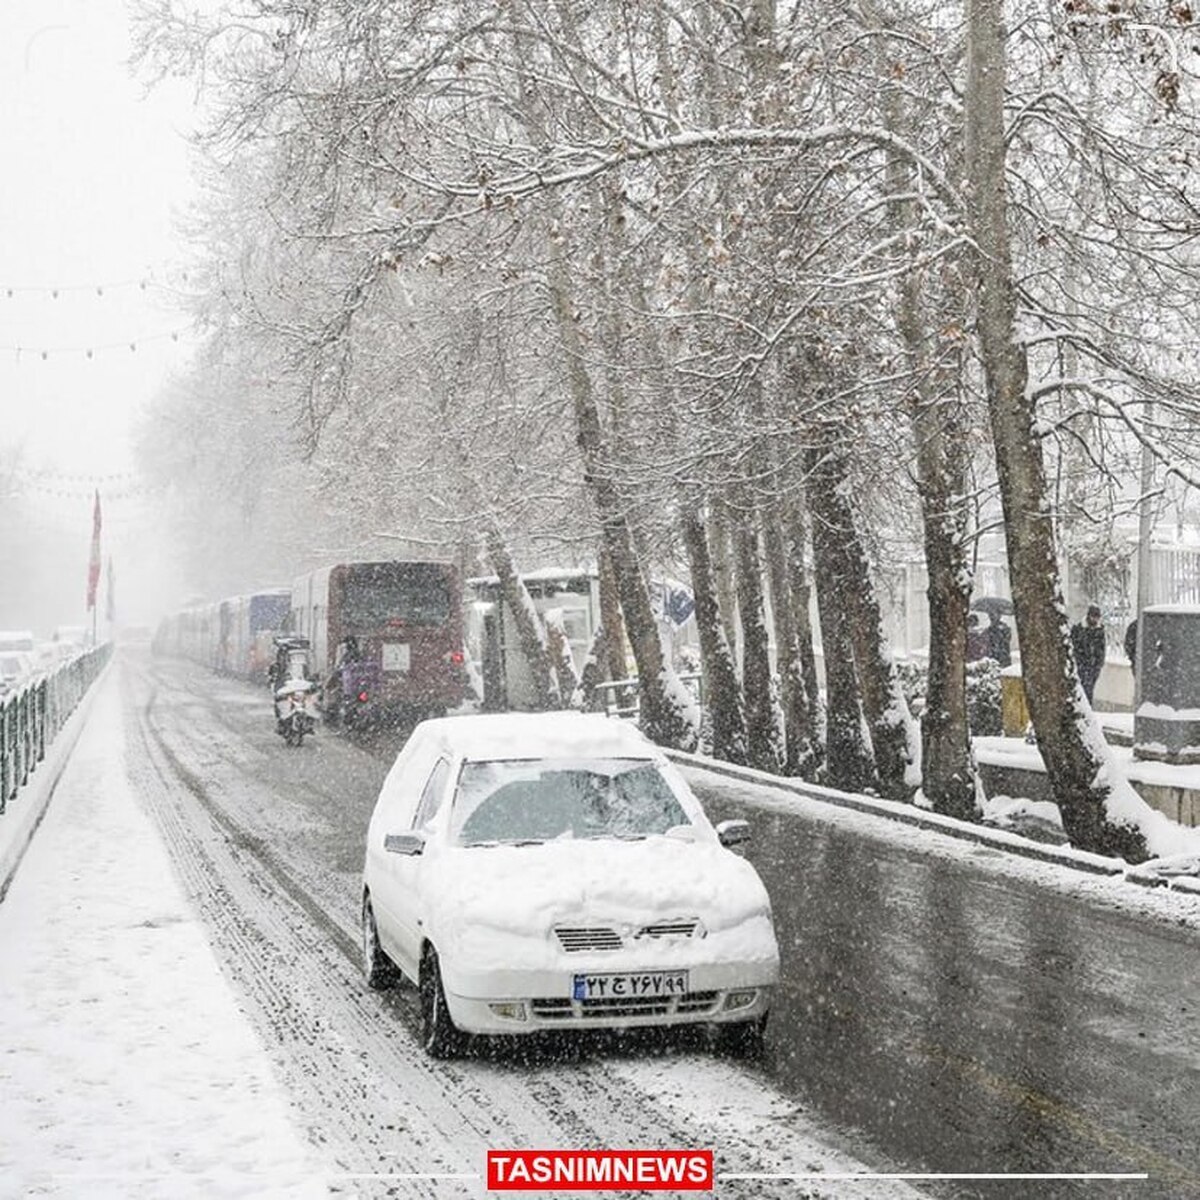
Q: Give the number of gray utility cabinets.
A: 1